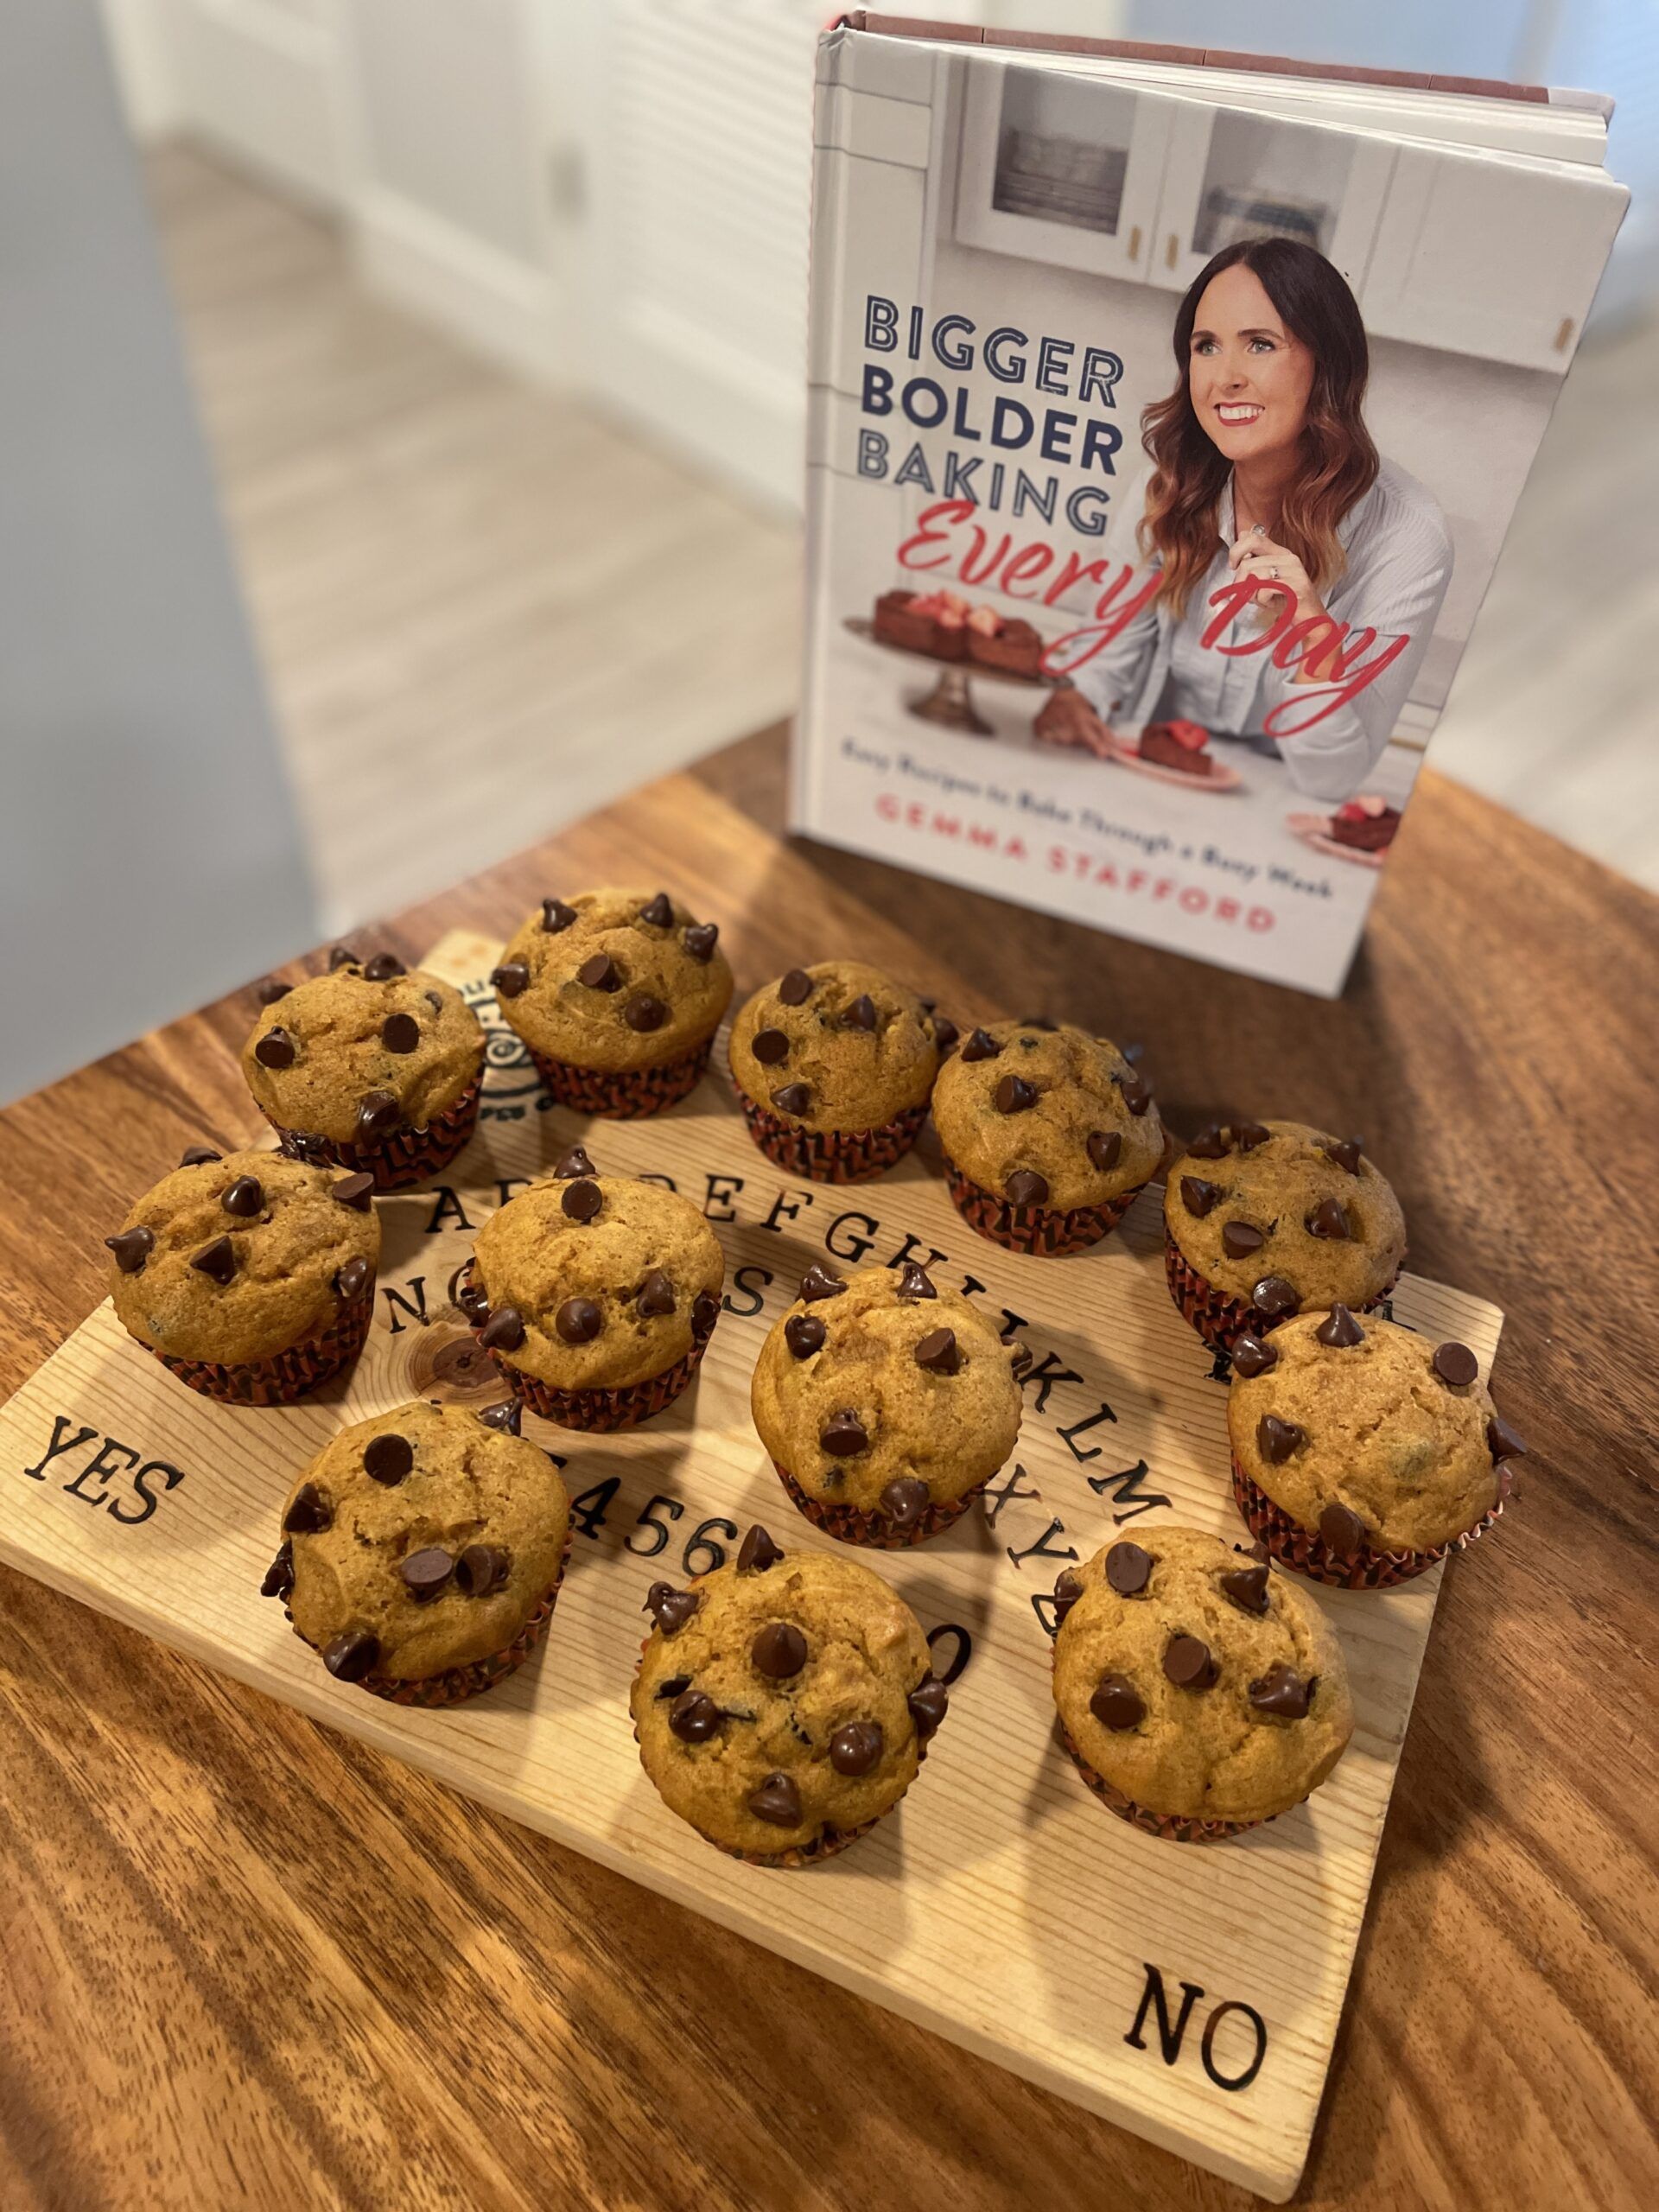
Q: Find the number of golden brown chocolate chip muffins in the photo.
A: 12